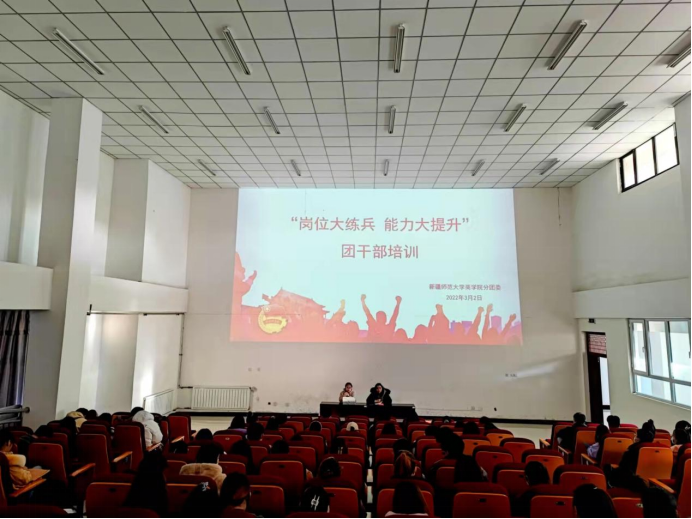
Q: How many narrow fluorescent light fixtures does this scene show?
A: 15